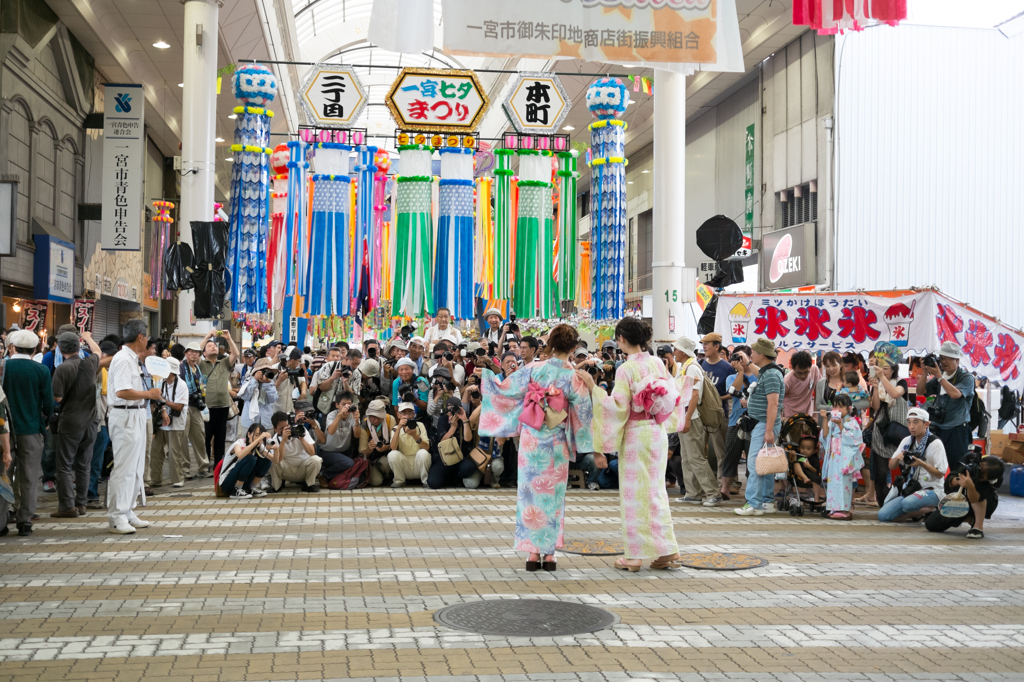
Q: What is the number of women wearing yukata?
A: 2